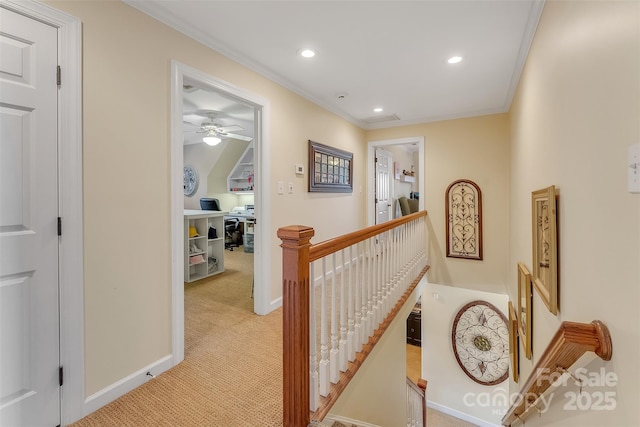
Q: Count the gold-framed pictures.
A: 3